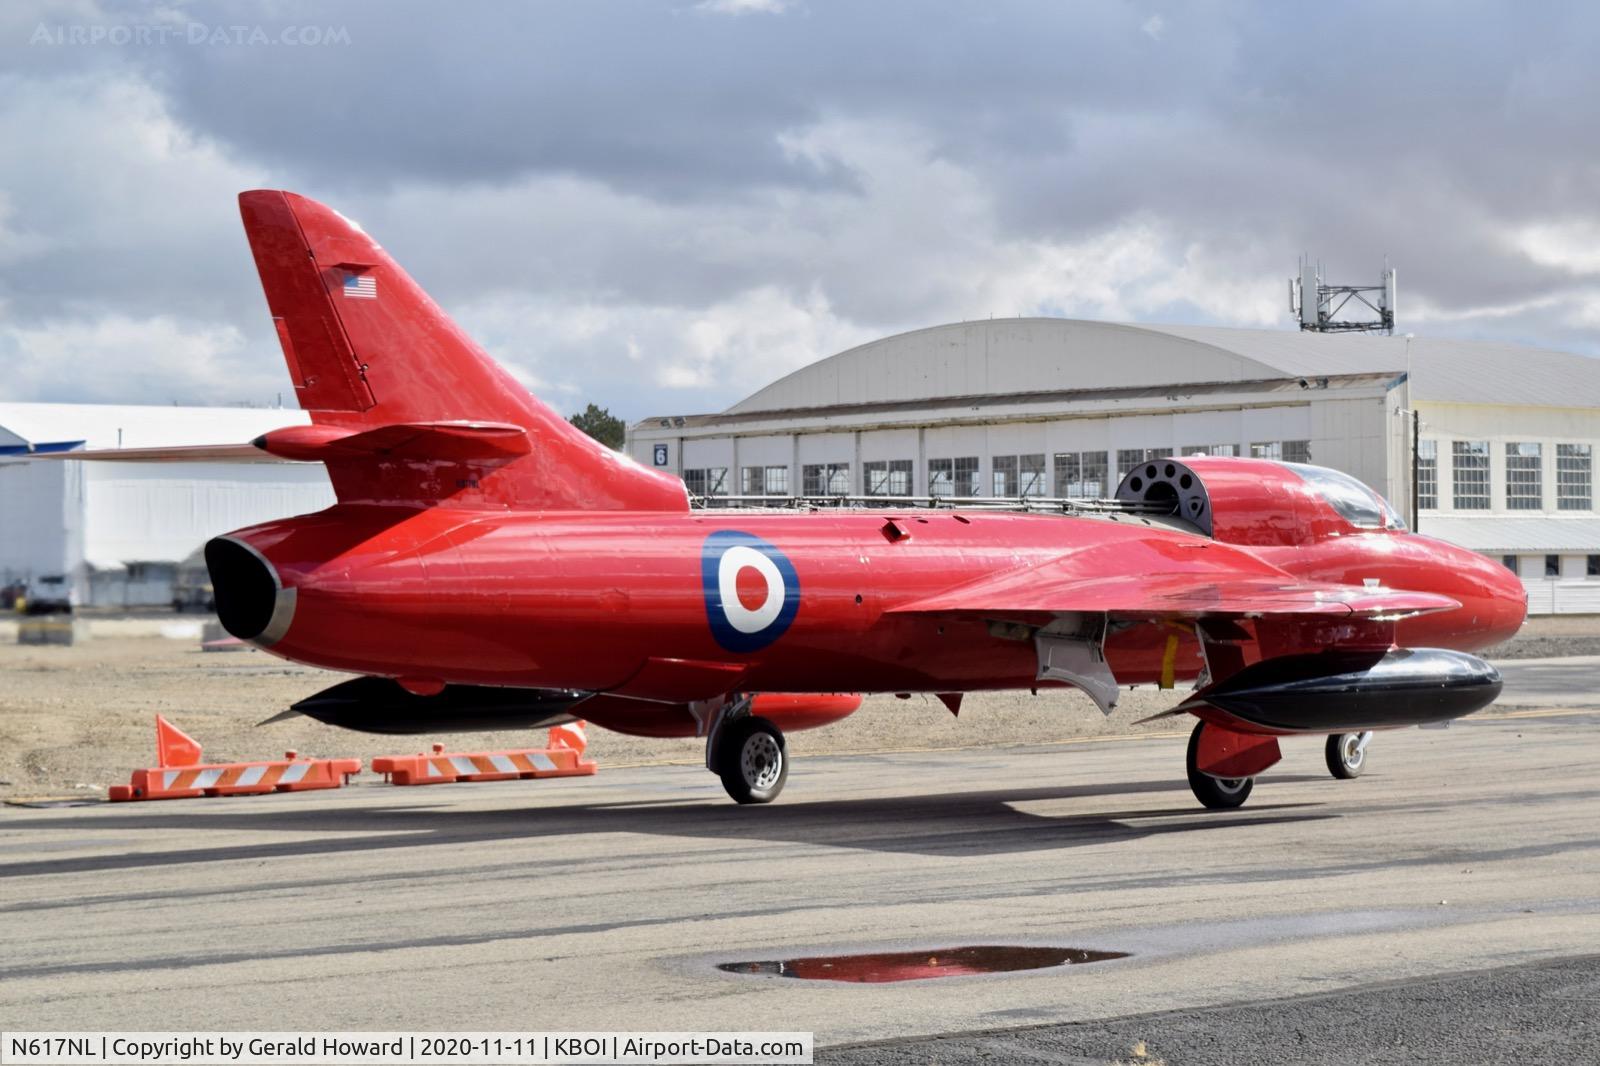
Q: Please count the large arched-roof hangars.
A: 1